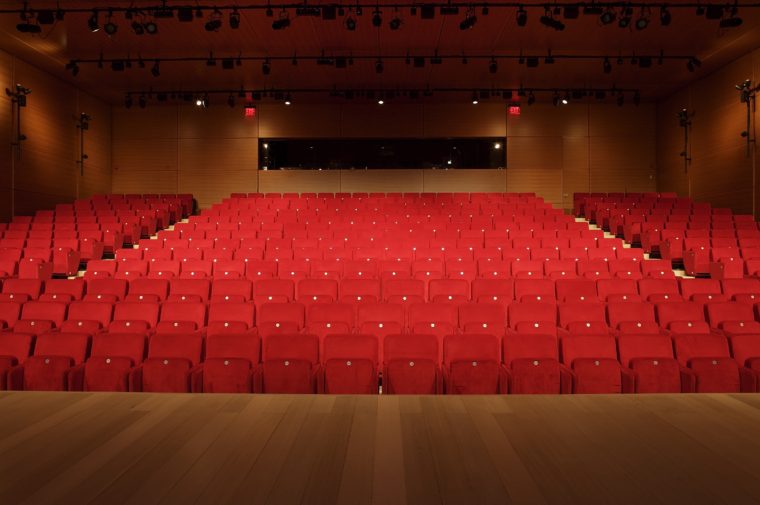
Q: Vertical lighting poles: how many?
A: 4